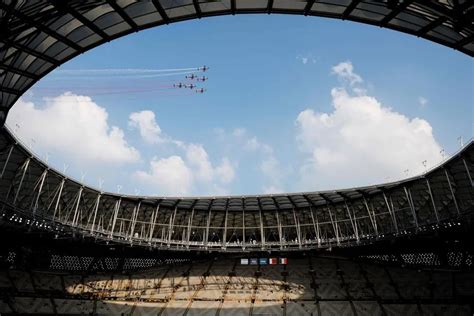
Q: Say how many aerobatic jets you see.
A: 6